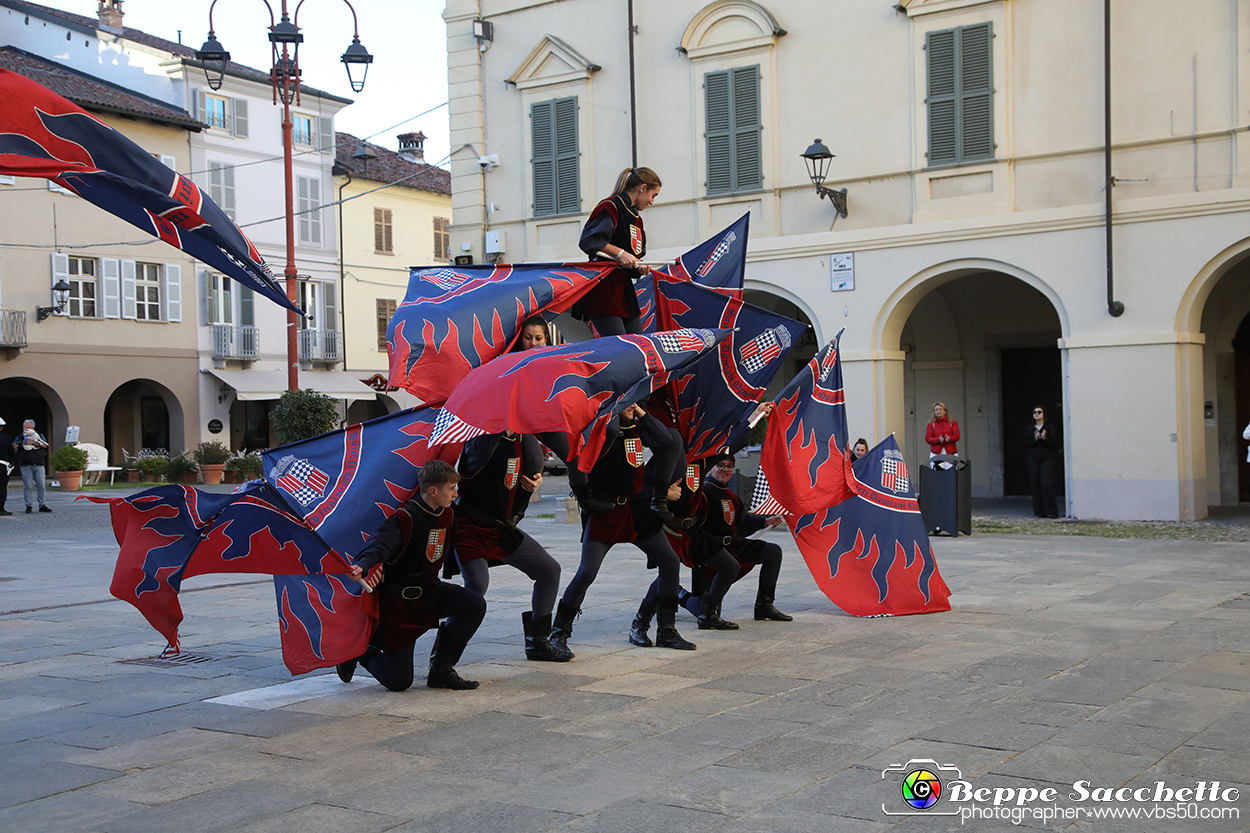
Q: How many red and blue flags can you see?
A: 9